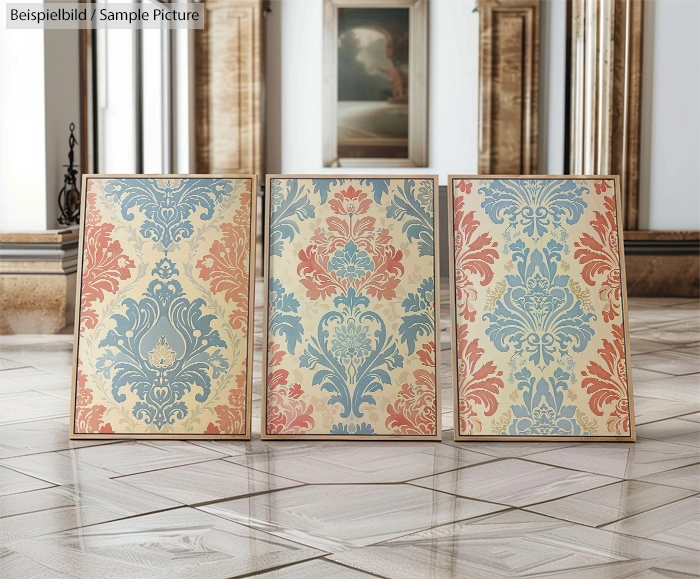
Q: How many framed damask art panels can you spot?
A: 3